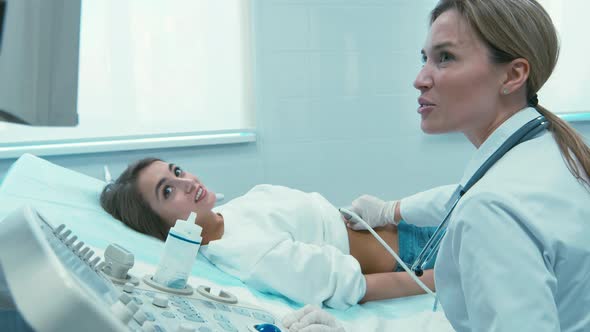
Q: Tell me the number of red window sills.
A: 0